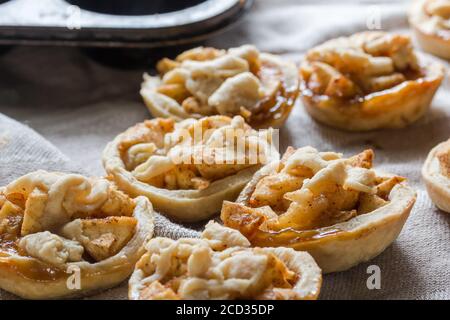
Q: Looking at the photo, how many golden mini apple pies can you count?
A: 8